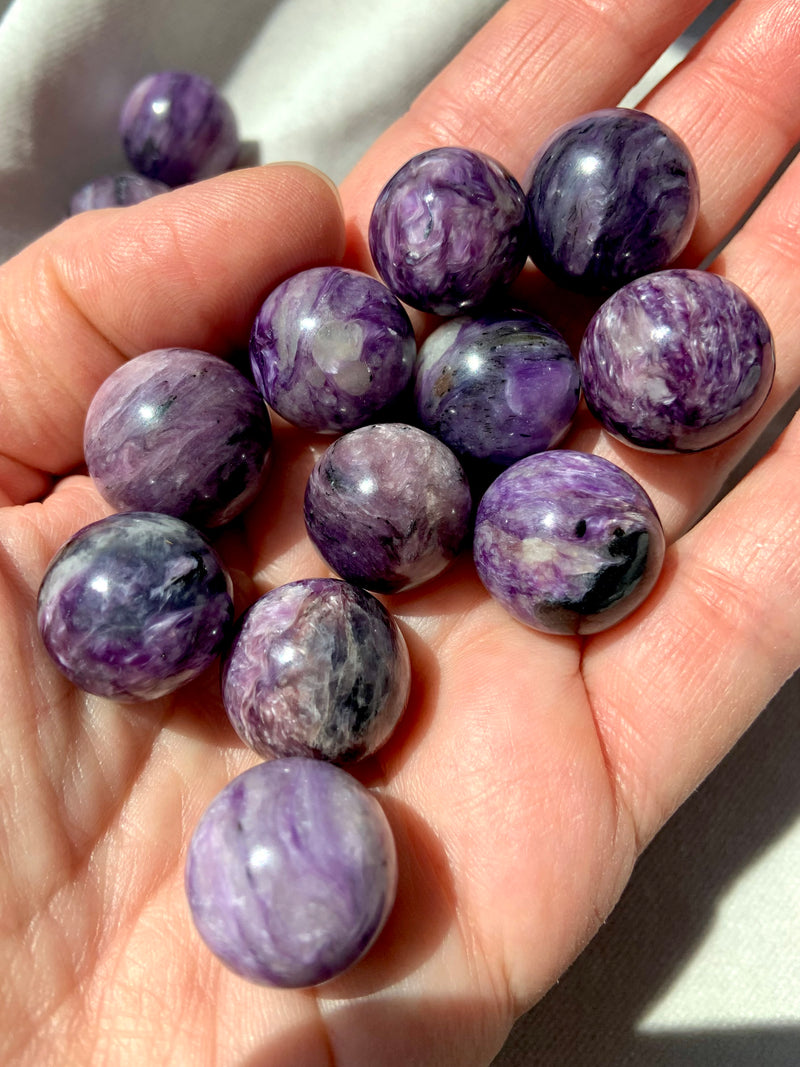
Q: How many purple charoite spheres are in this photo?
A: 13